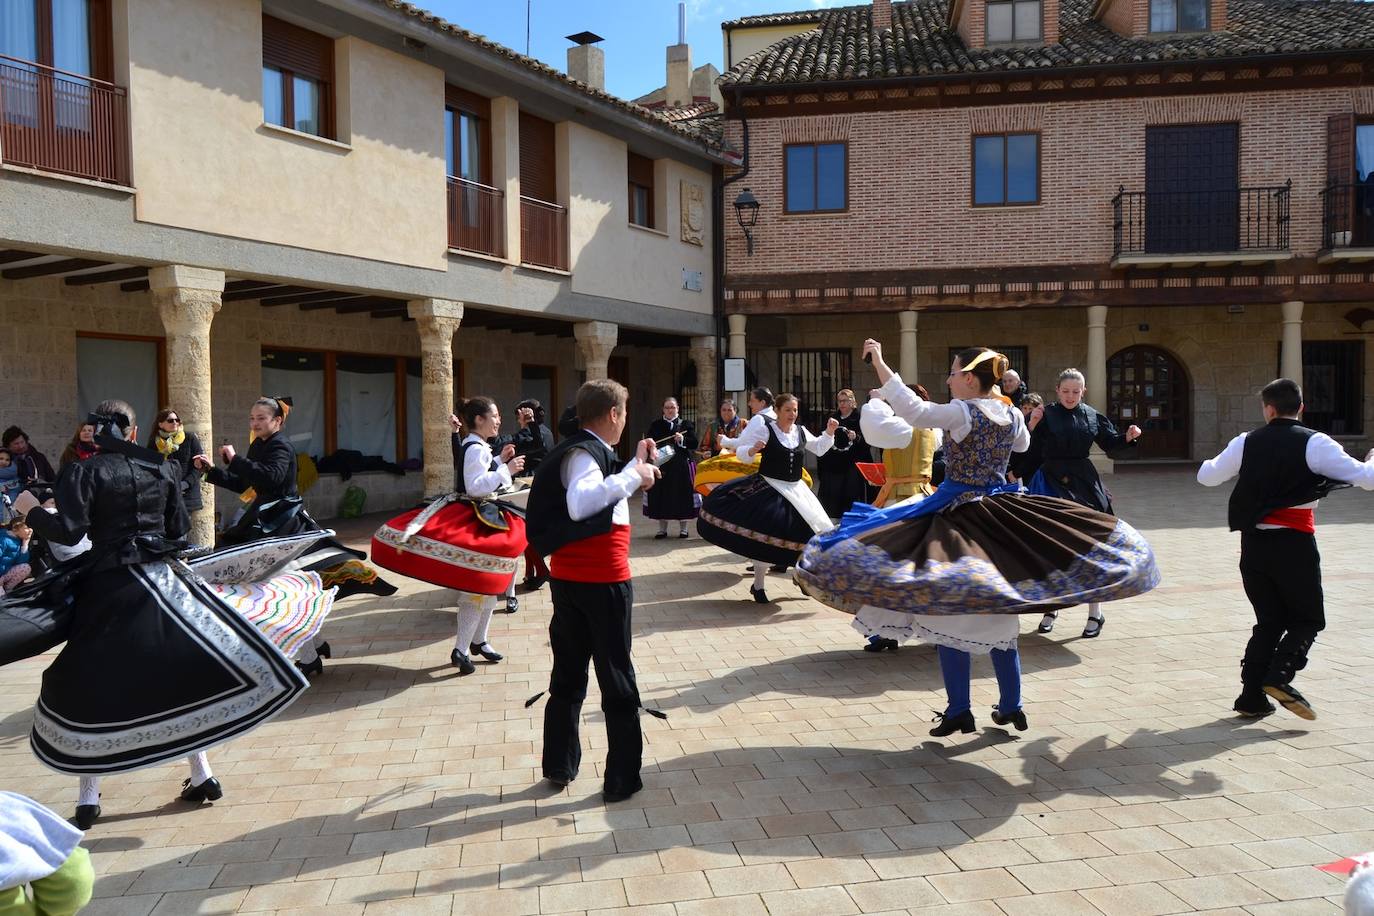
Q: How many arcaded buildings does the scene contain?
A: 2